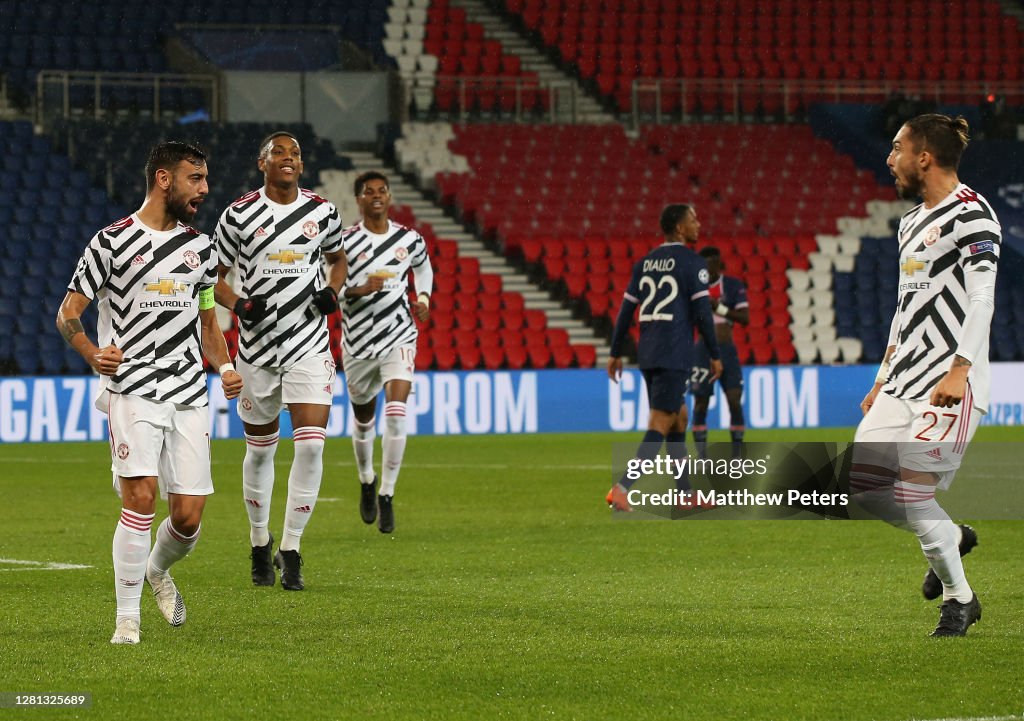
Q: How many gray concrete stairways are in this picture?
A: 2